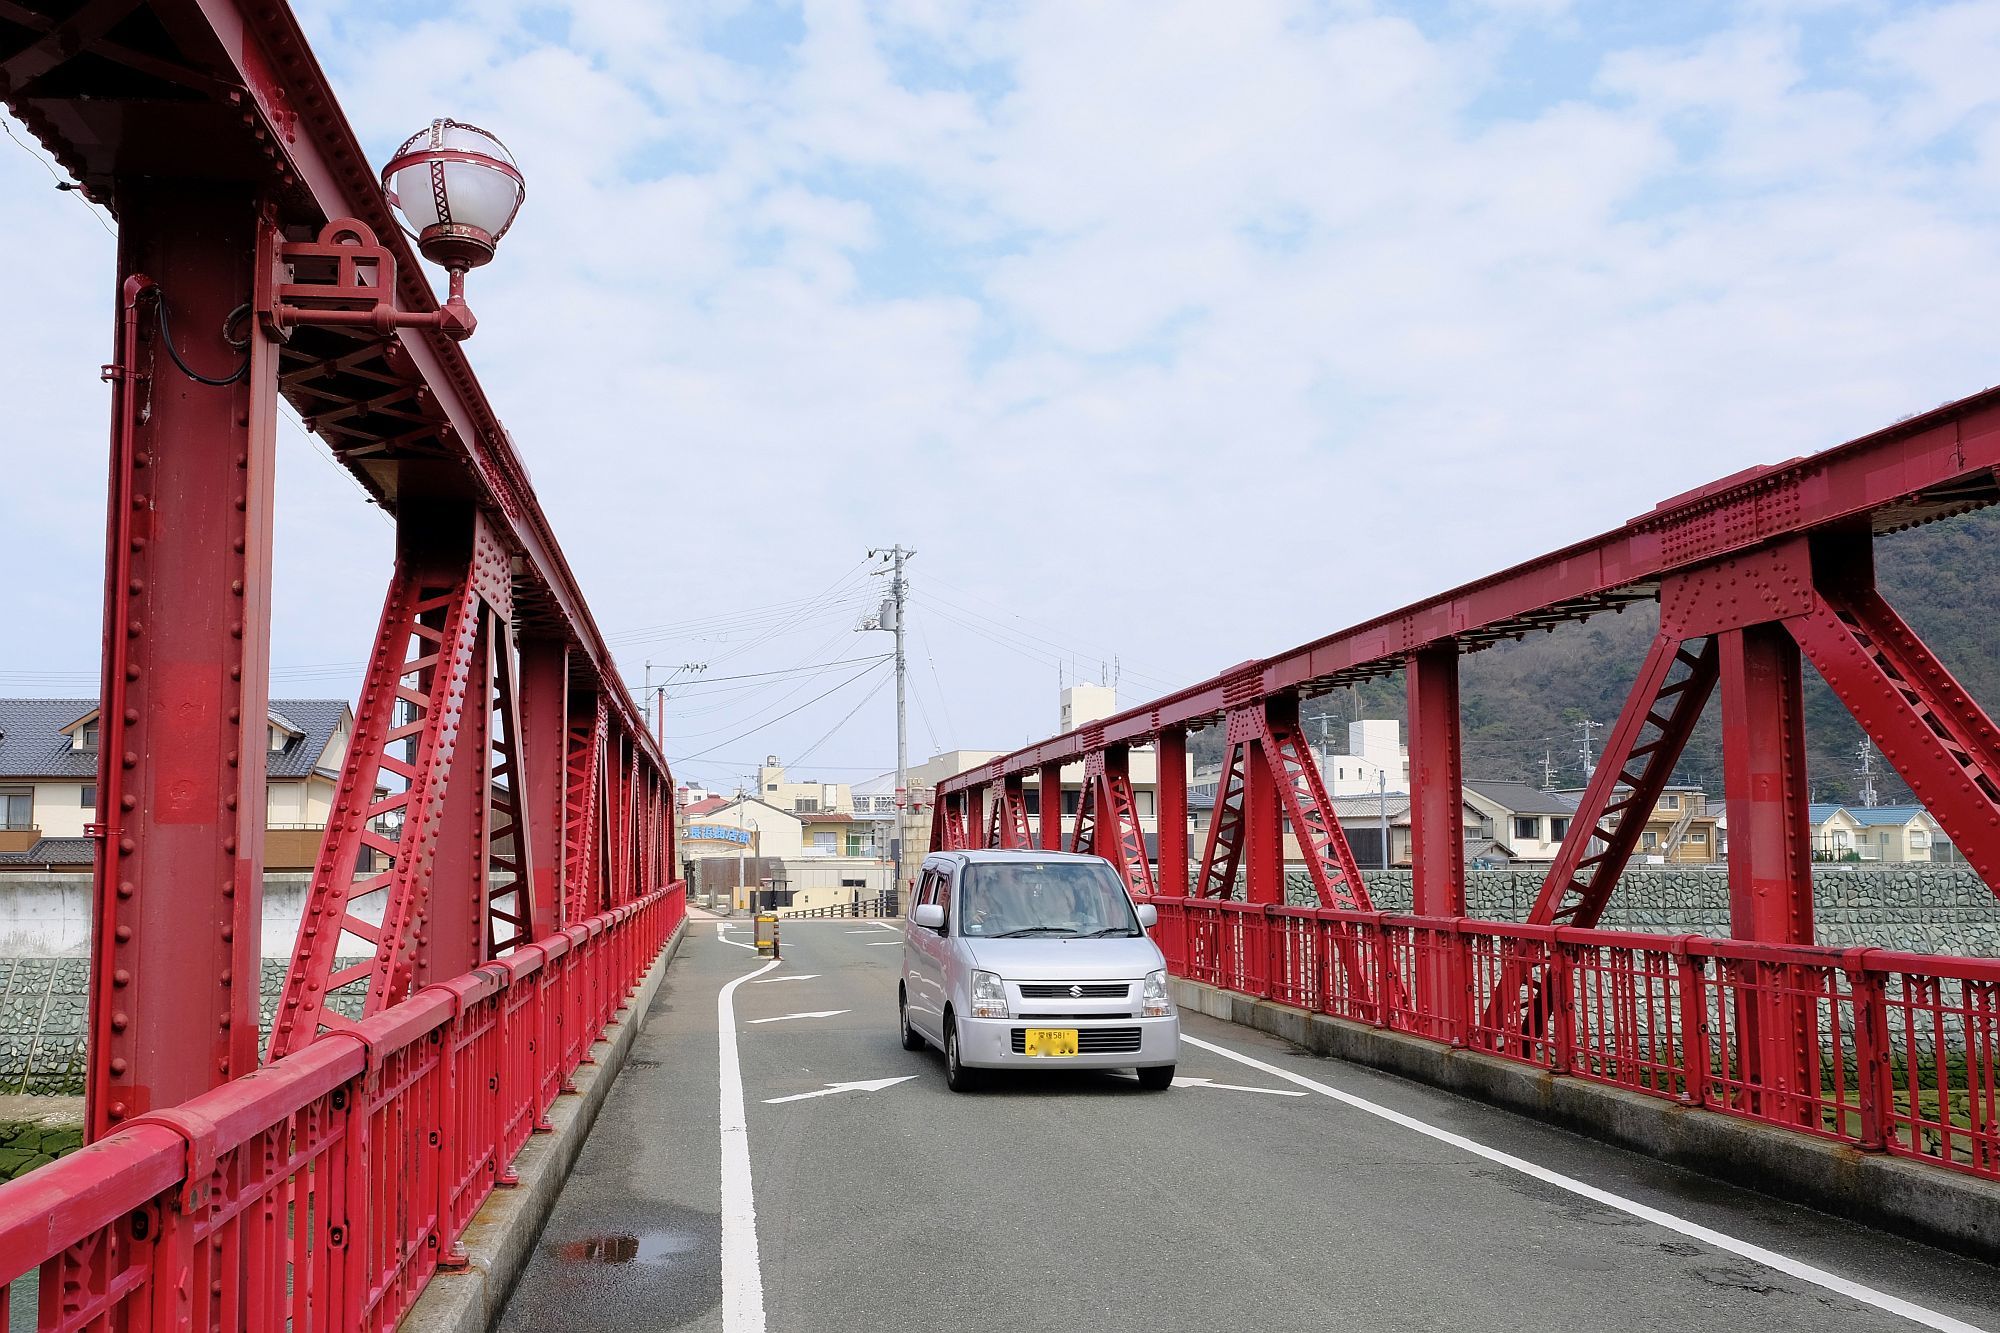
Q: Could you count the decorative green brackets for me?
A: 0